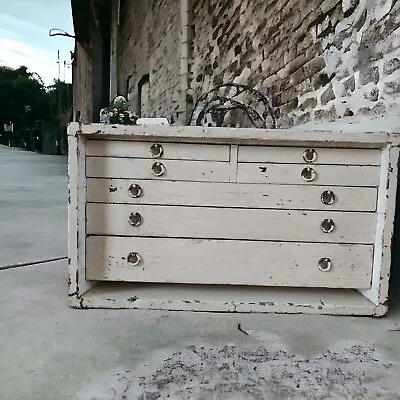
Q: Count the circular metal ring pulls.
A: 10